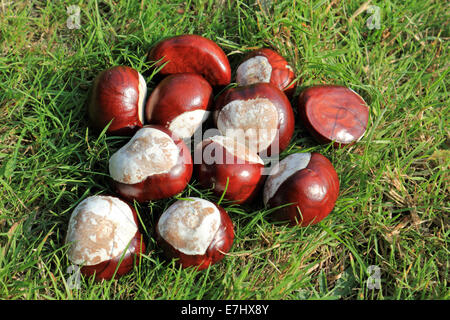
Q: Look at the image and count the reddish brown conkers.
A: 11